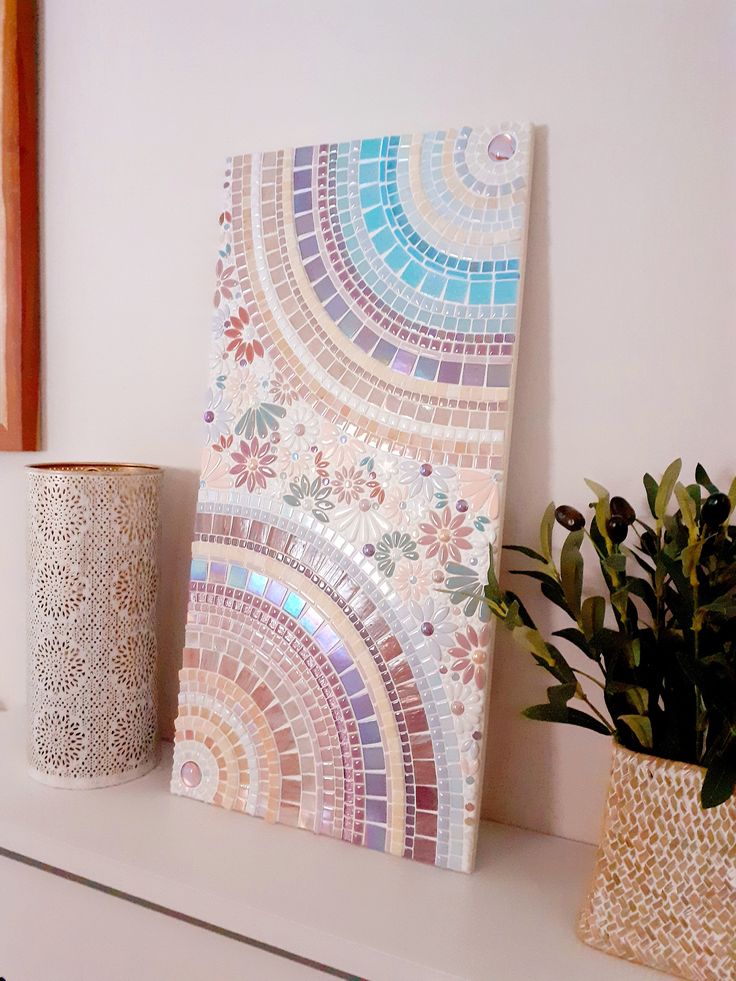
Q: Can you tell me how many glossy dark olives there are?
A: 4